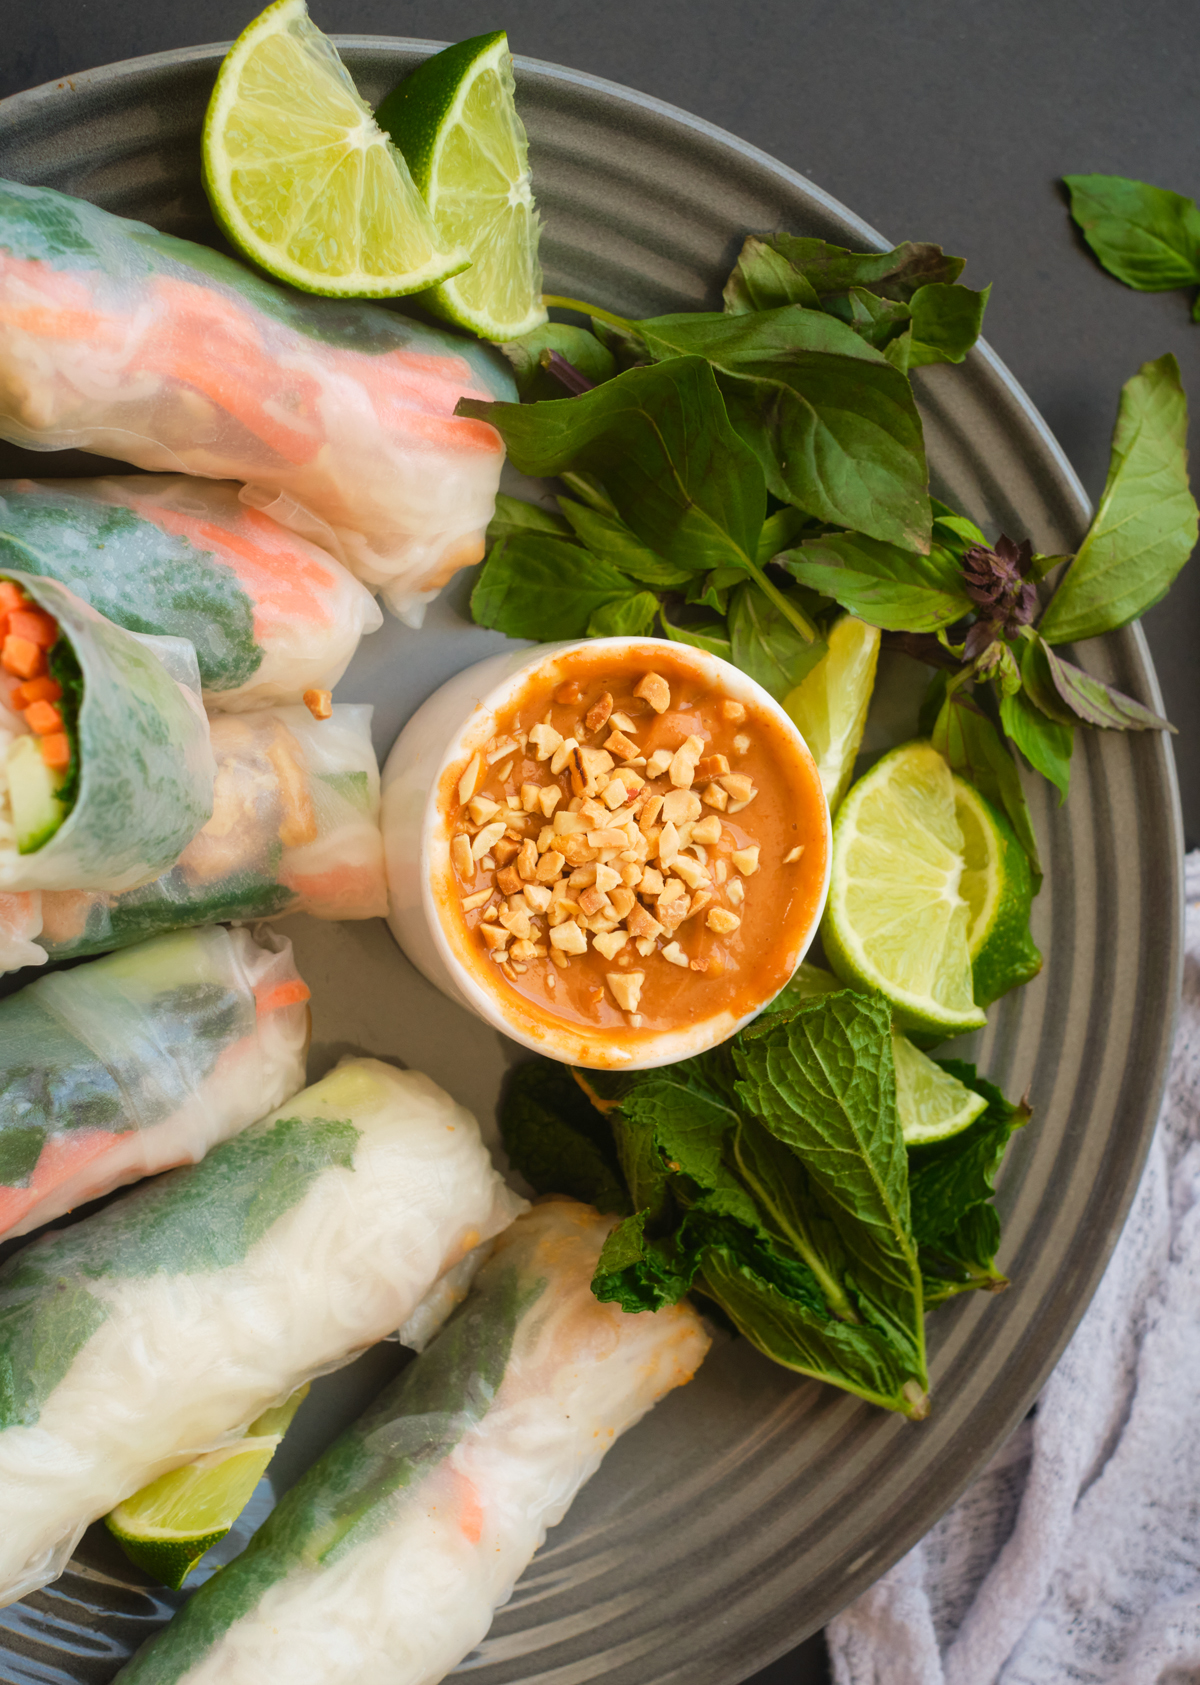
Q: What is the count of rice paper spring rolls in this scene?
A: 7